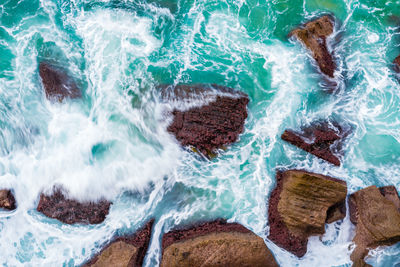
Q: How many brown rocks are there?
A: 11